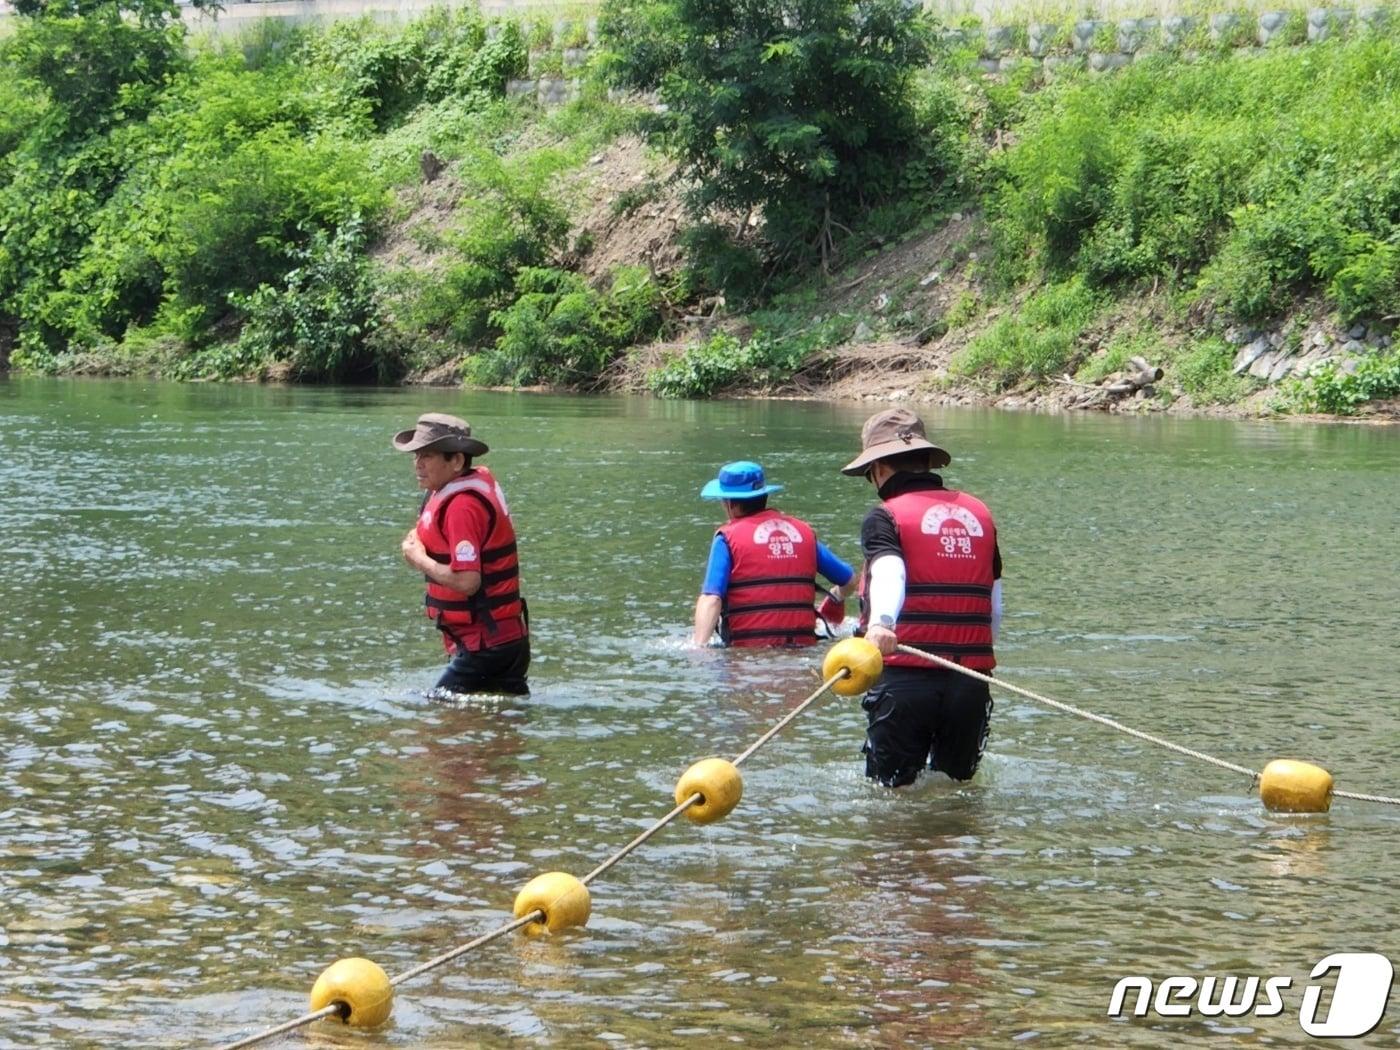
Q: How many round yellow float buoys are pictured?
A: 5